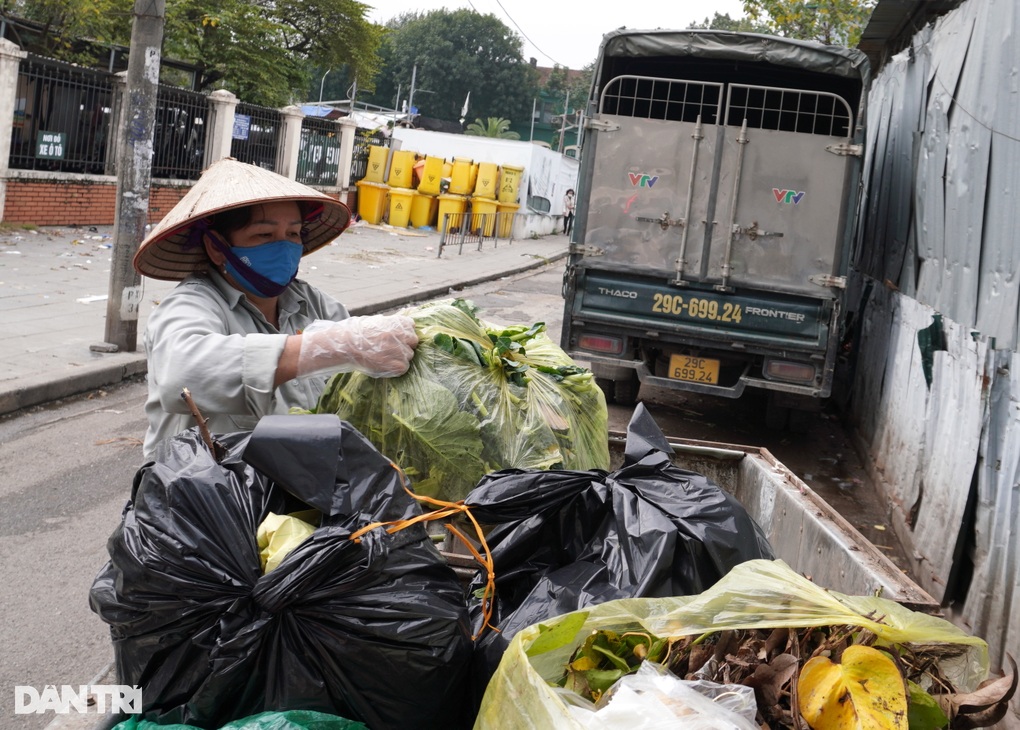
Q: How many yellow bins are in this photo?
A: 12